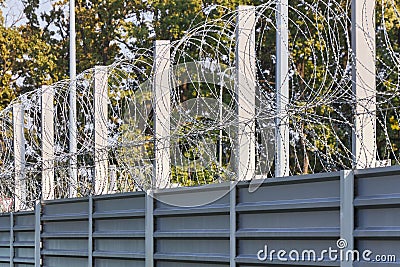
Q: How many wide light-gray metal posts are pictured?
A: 6